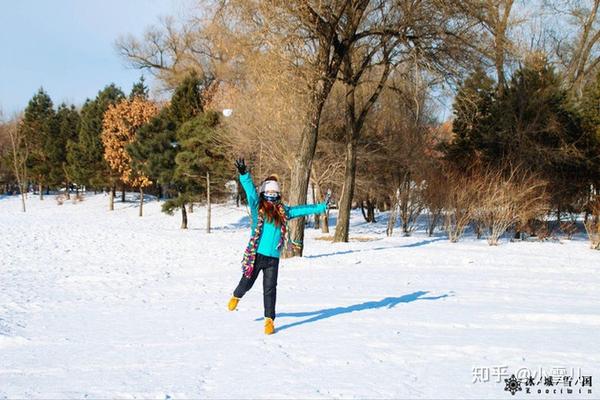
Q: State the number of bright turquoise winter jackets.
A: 1